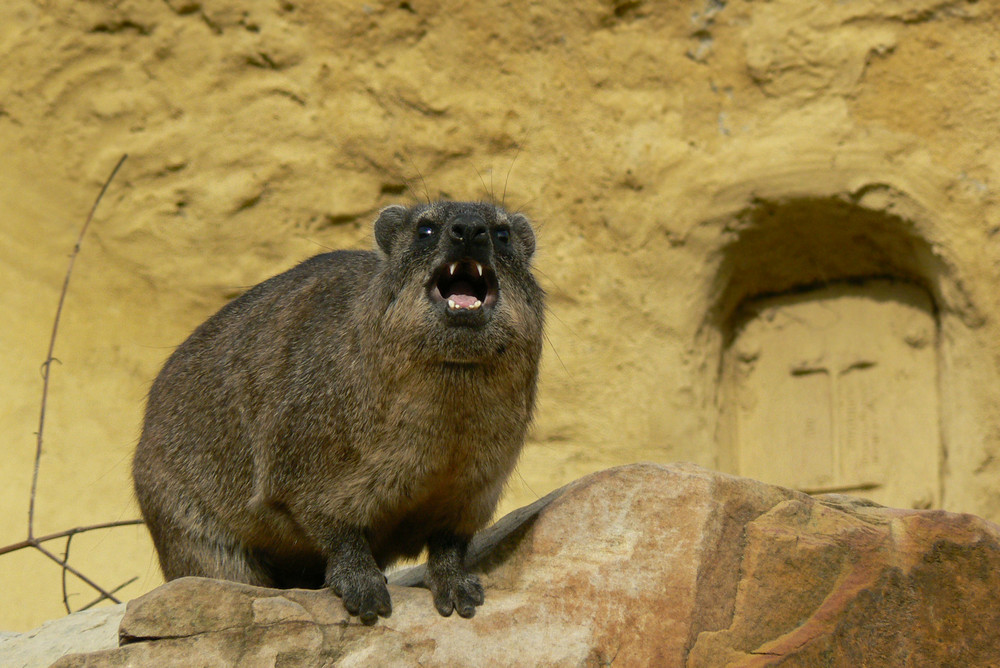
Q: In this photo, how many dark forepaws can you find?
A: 2